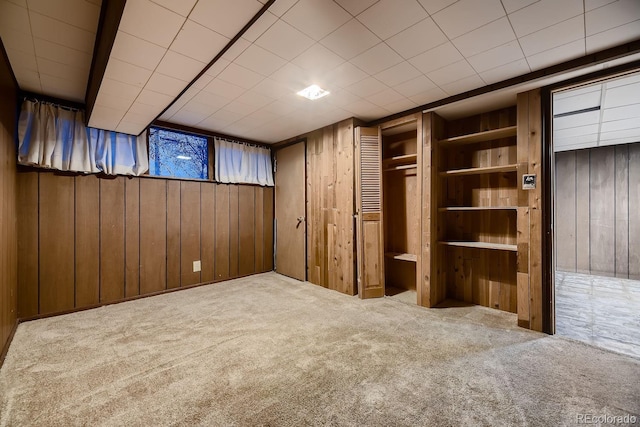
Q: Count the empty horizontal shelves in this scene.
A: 6